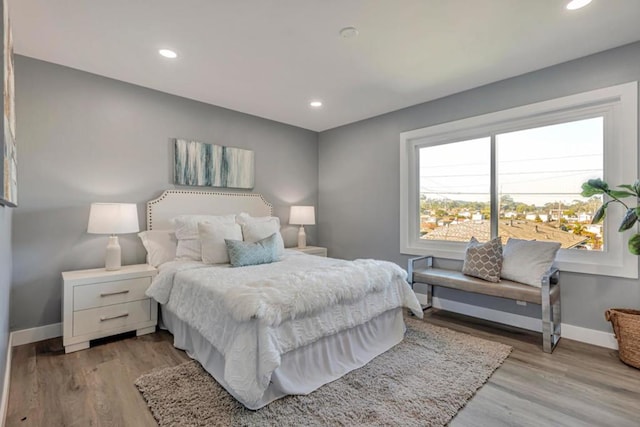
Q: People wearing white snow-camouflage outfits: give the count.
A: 0